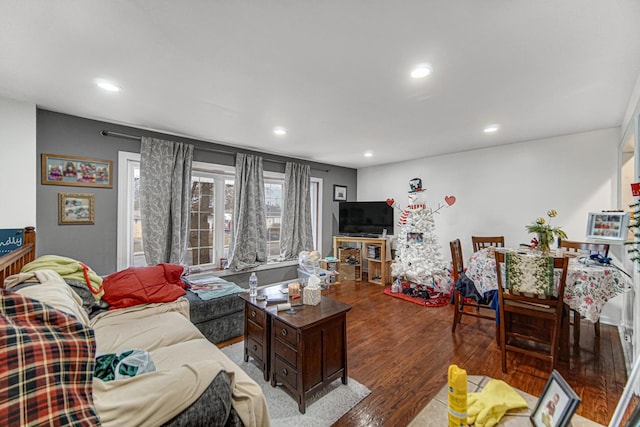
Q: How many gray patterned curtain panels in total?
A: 3